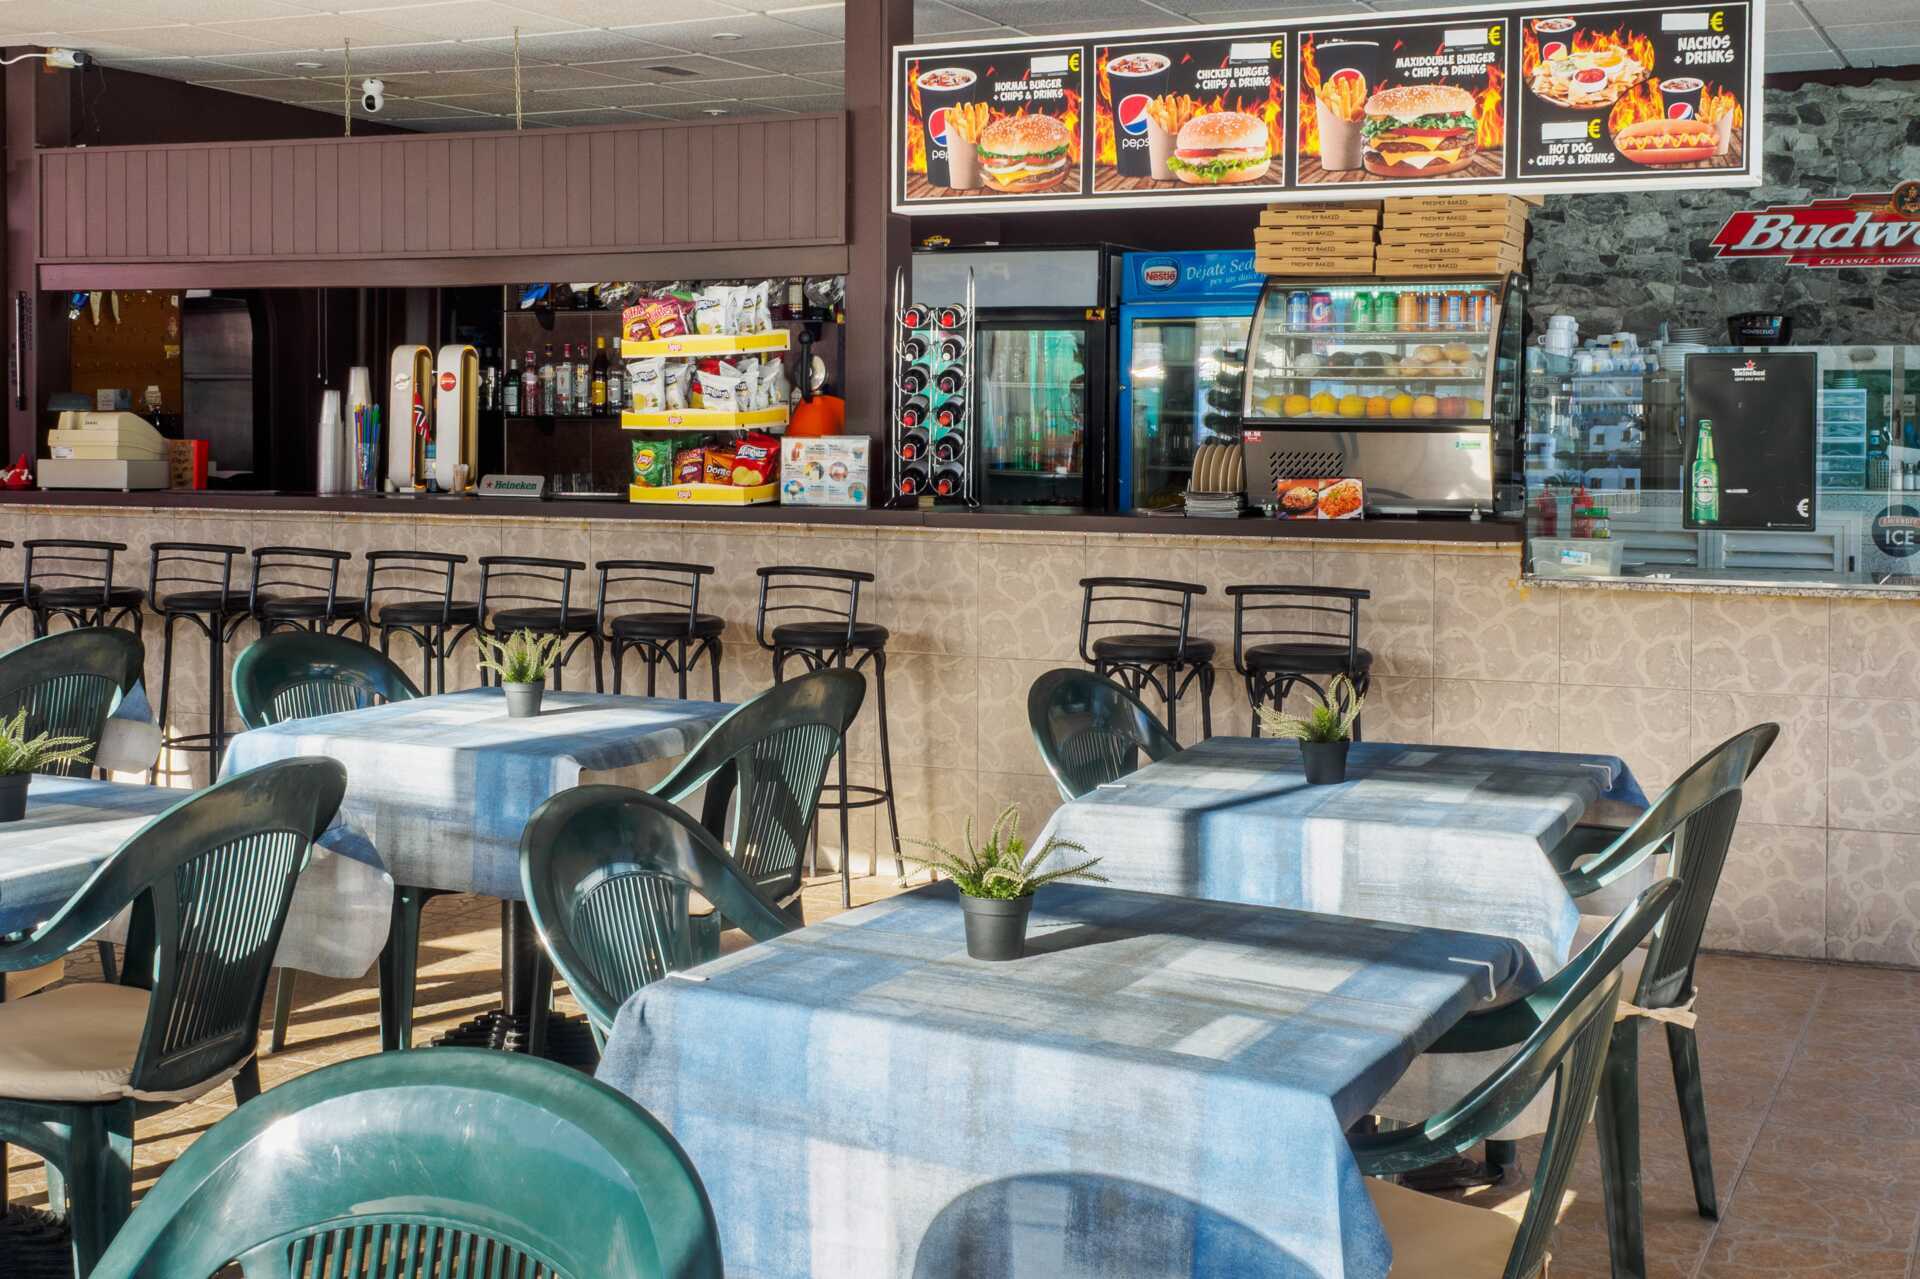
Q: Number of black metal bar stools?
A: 10